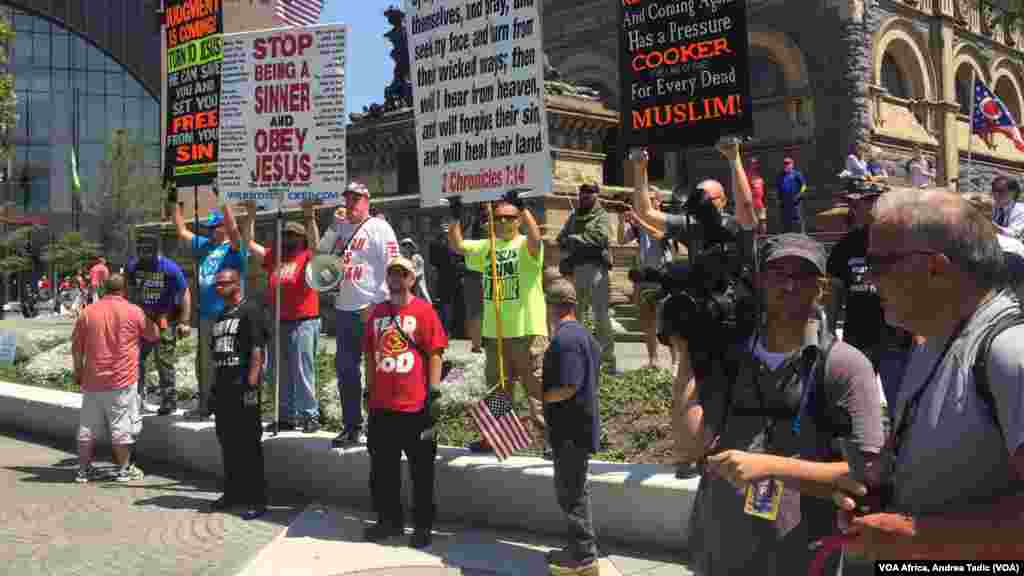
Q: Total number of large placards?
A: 4